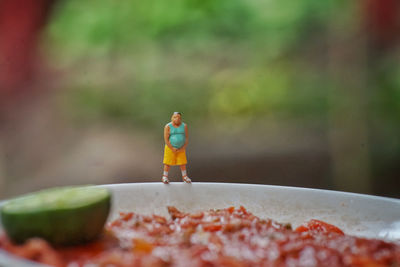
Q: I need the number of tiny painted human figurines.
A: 1